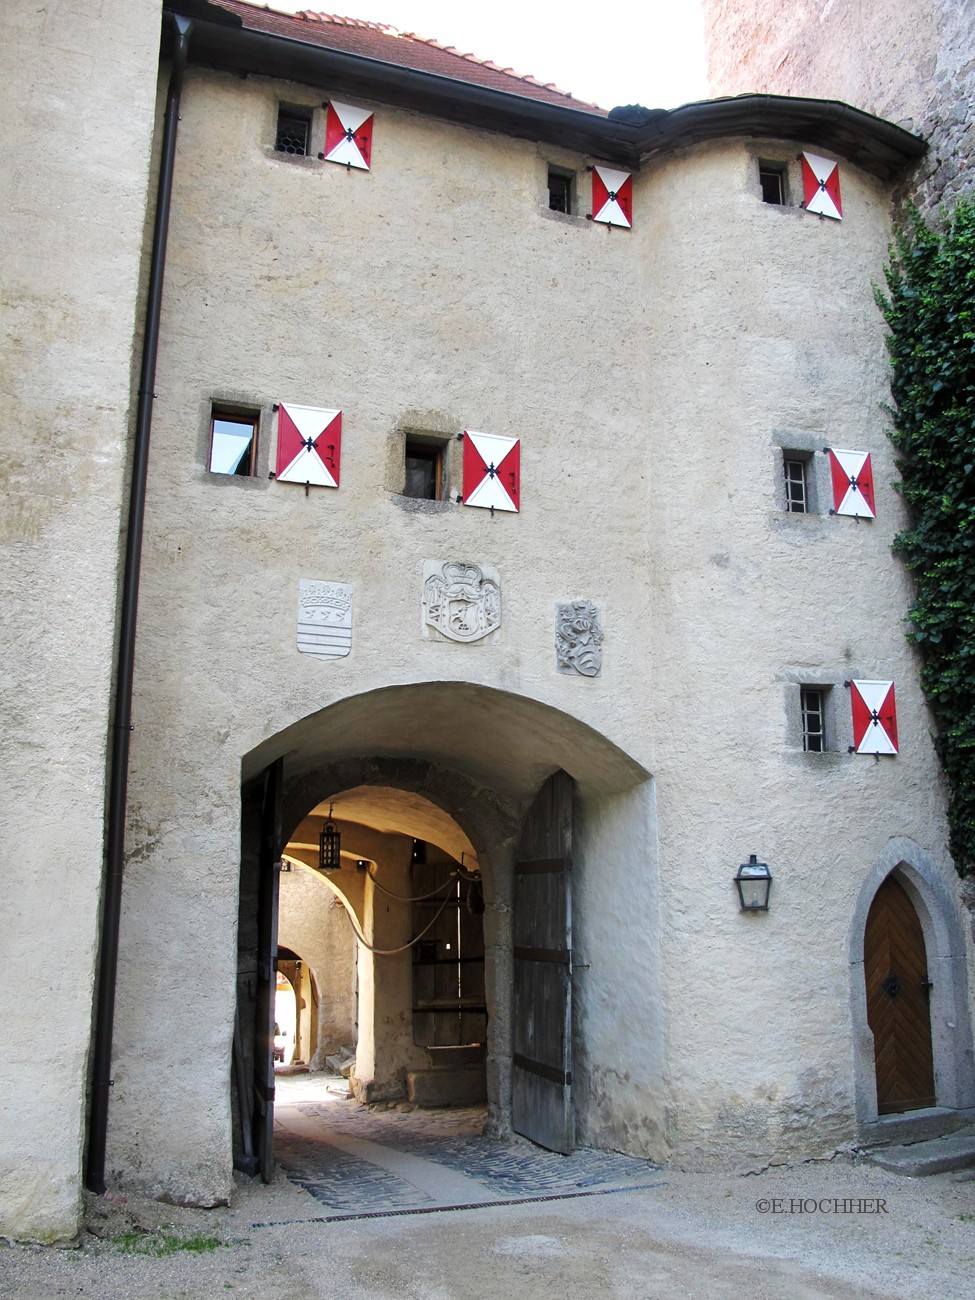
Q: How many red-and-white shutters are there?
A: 7